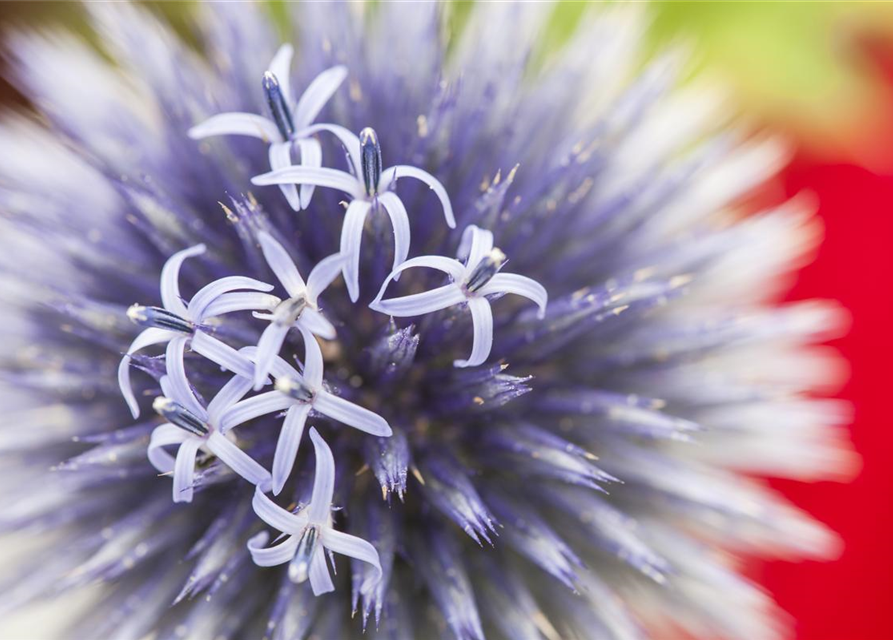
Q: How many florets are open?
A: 8